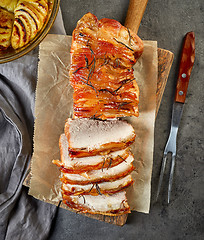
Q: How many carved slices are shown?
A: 5